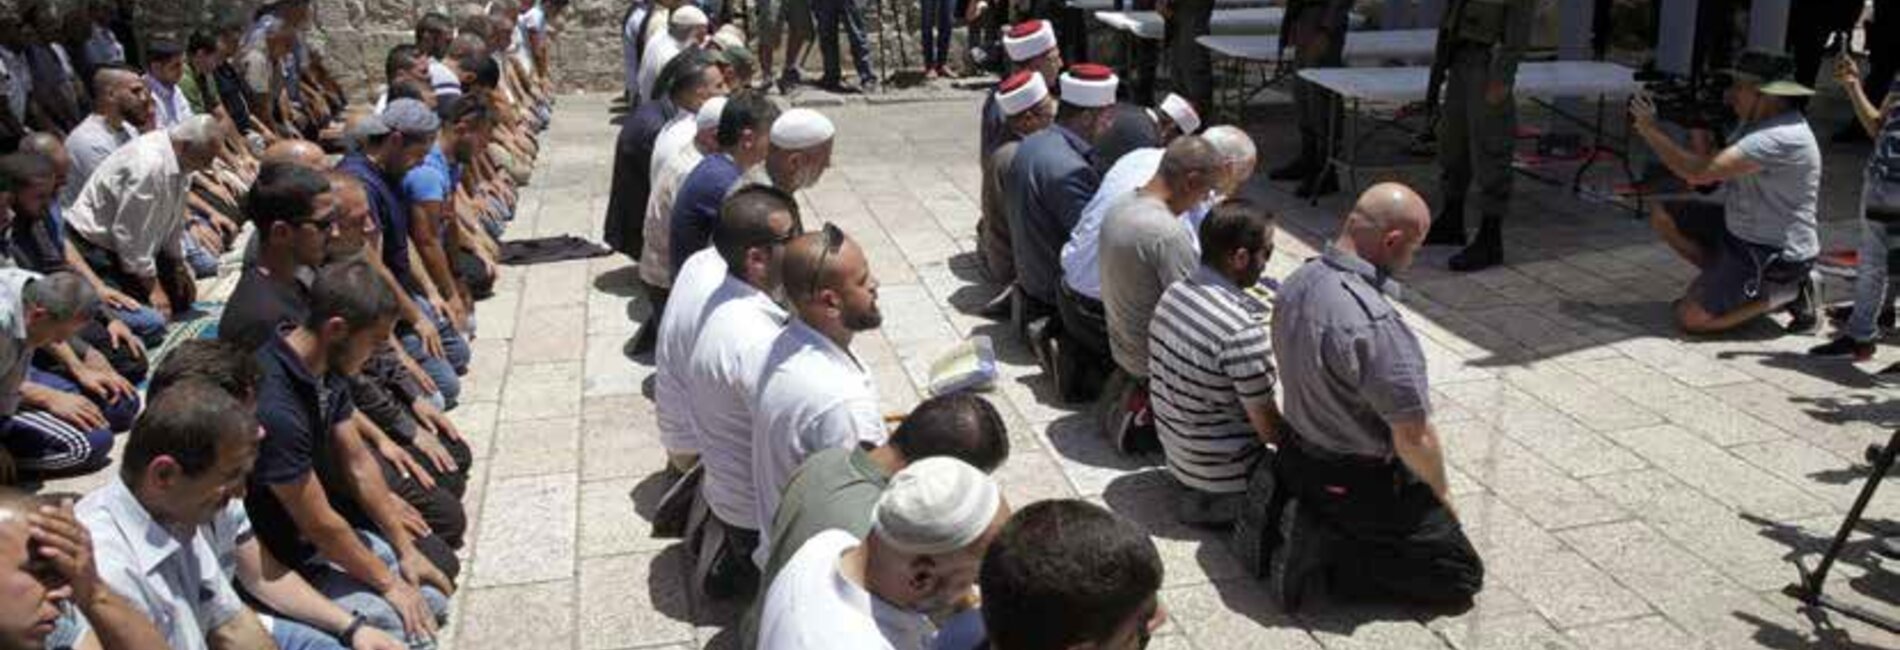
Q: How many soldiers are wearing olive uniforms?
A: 3